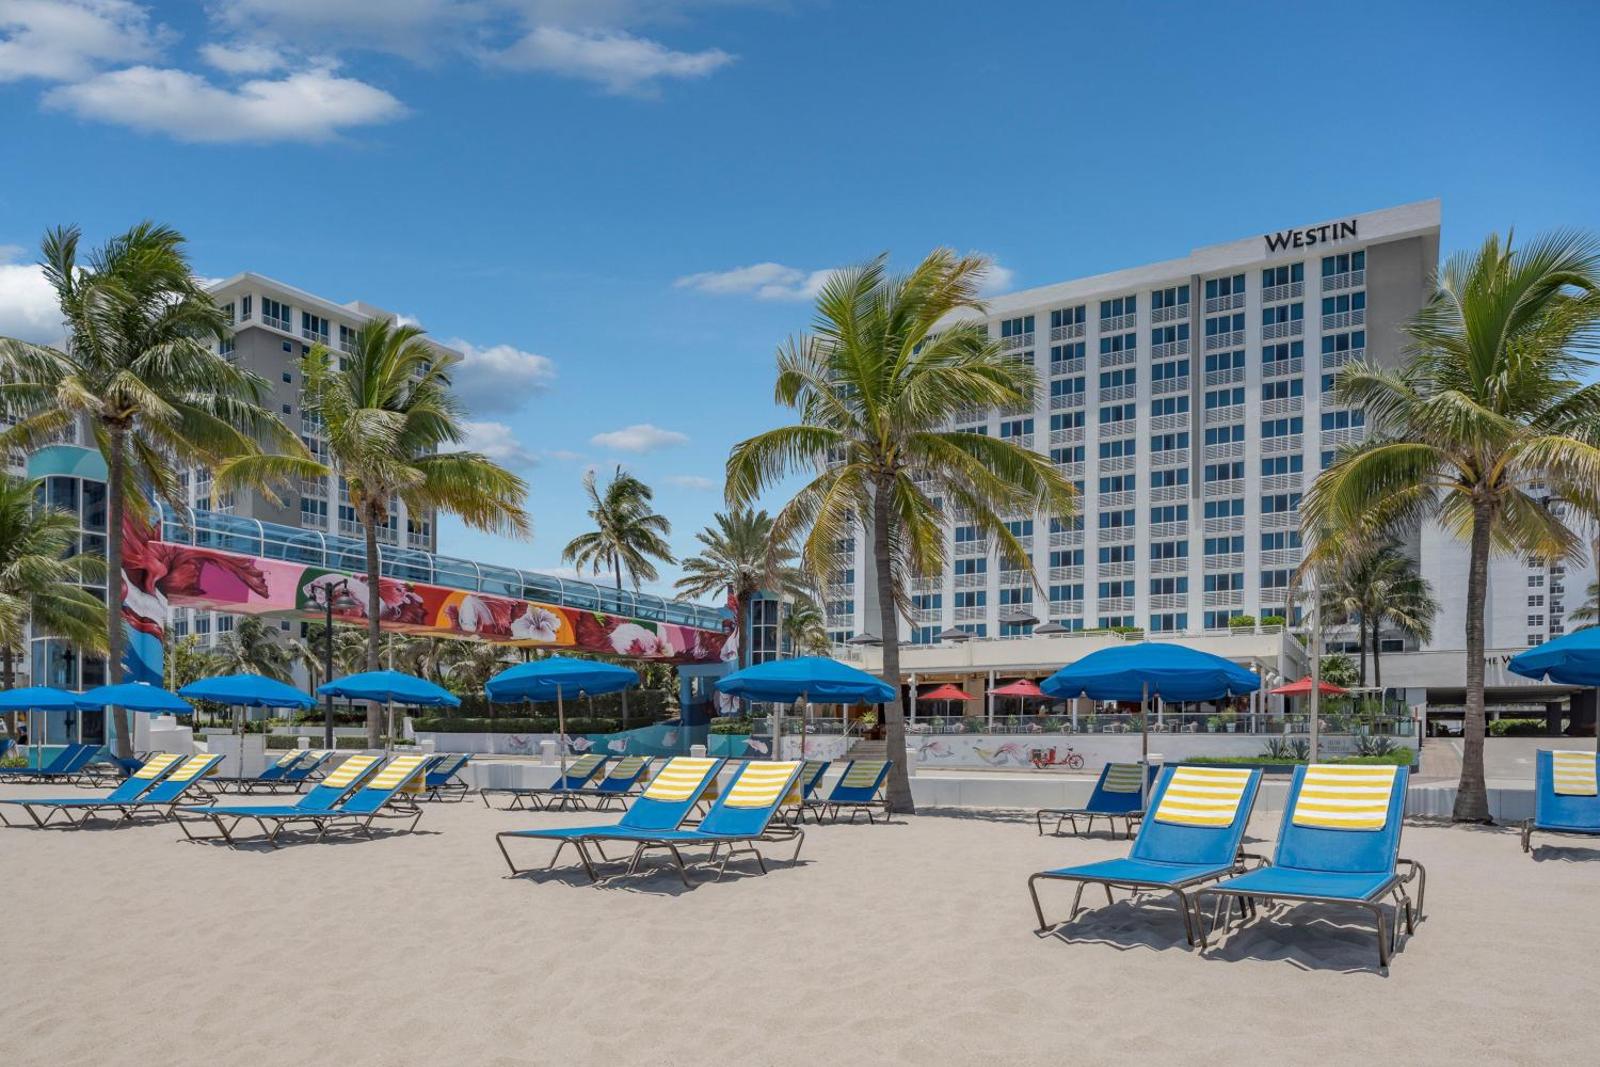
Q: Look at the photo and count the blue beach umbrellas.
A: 8